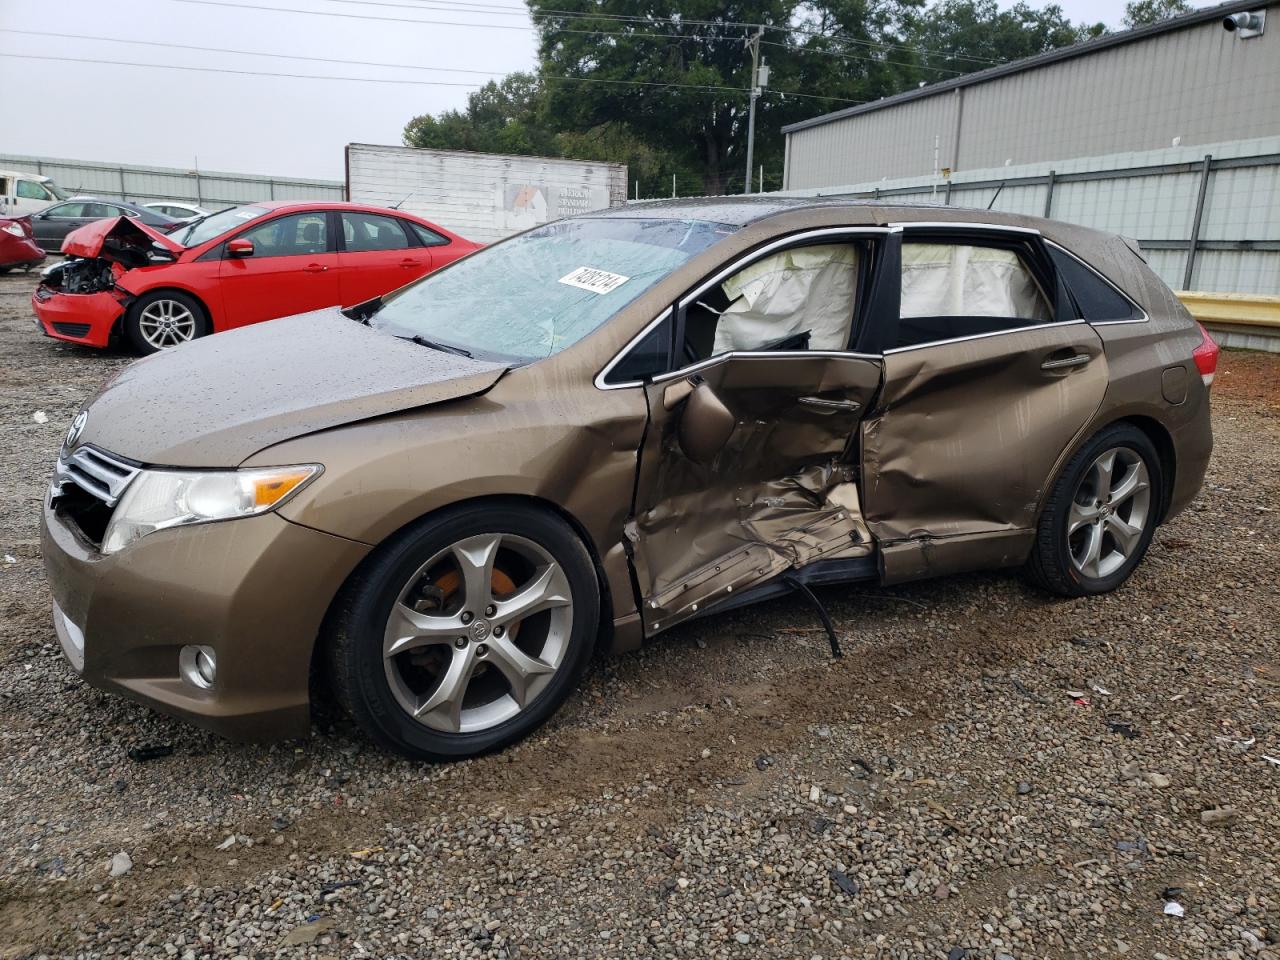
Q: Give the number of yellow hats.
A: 0